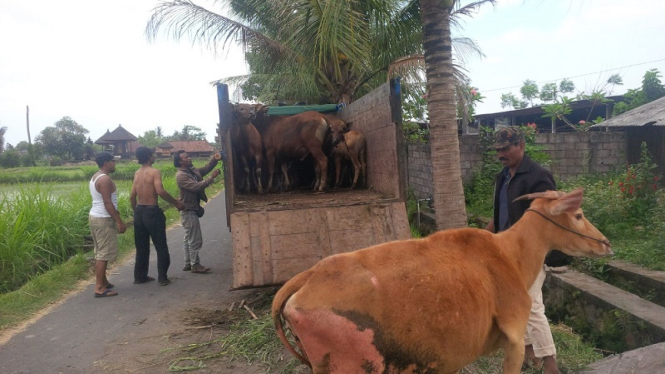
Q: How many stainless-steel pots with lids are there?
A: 0